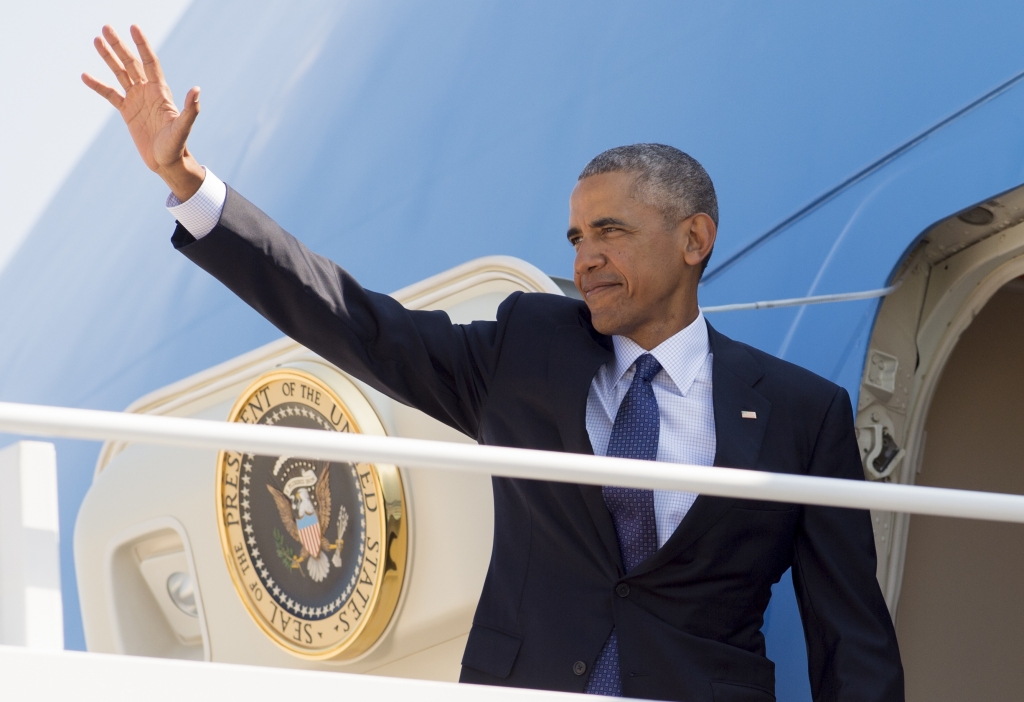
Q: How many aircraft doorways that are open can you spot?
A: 1